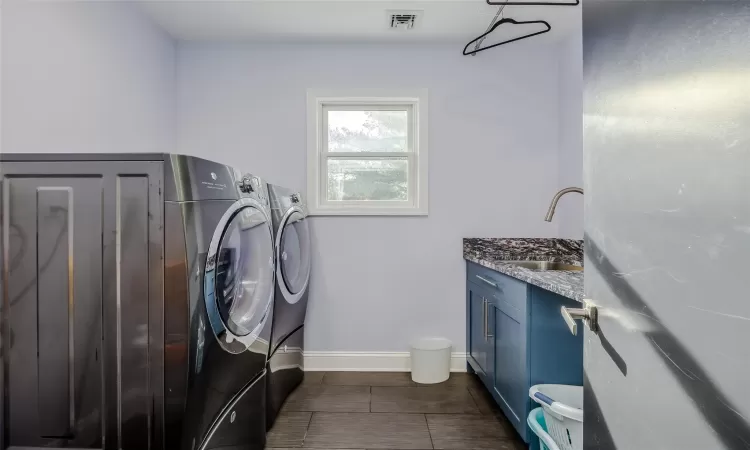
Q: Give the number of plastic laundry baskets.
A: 2